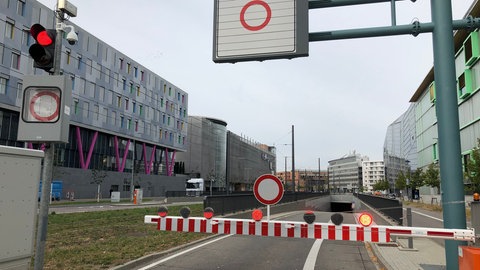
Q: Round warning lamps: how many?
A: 7